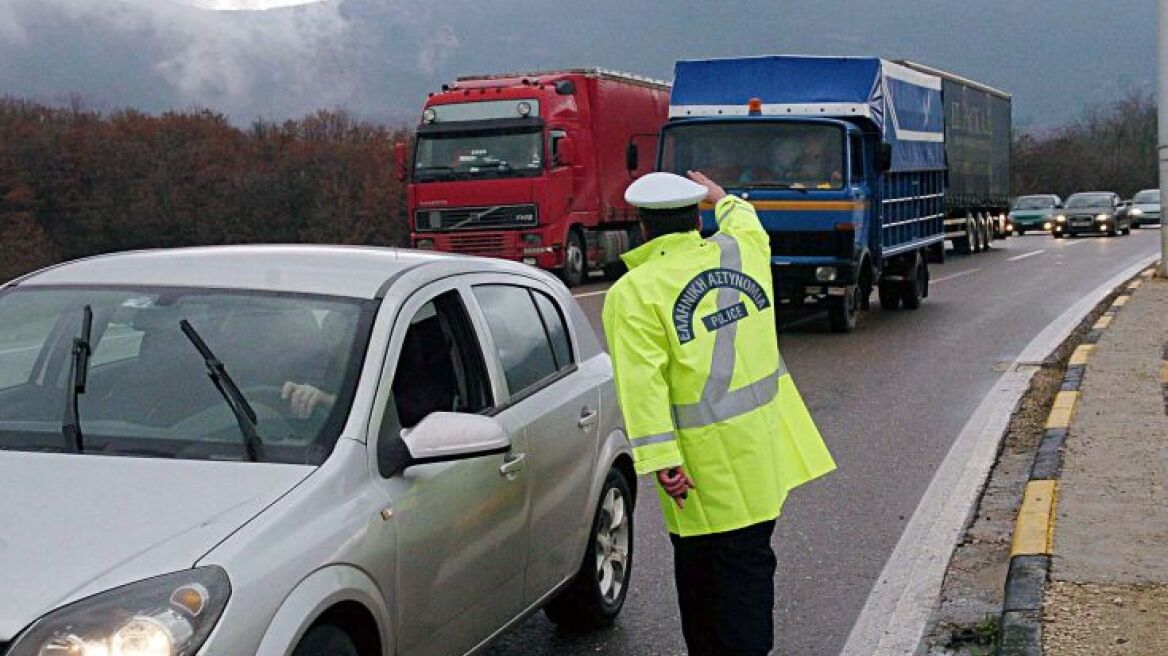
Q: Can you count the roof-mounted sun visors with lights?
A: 1